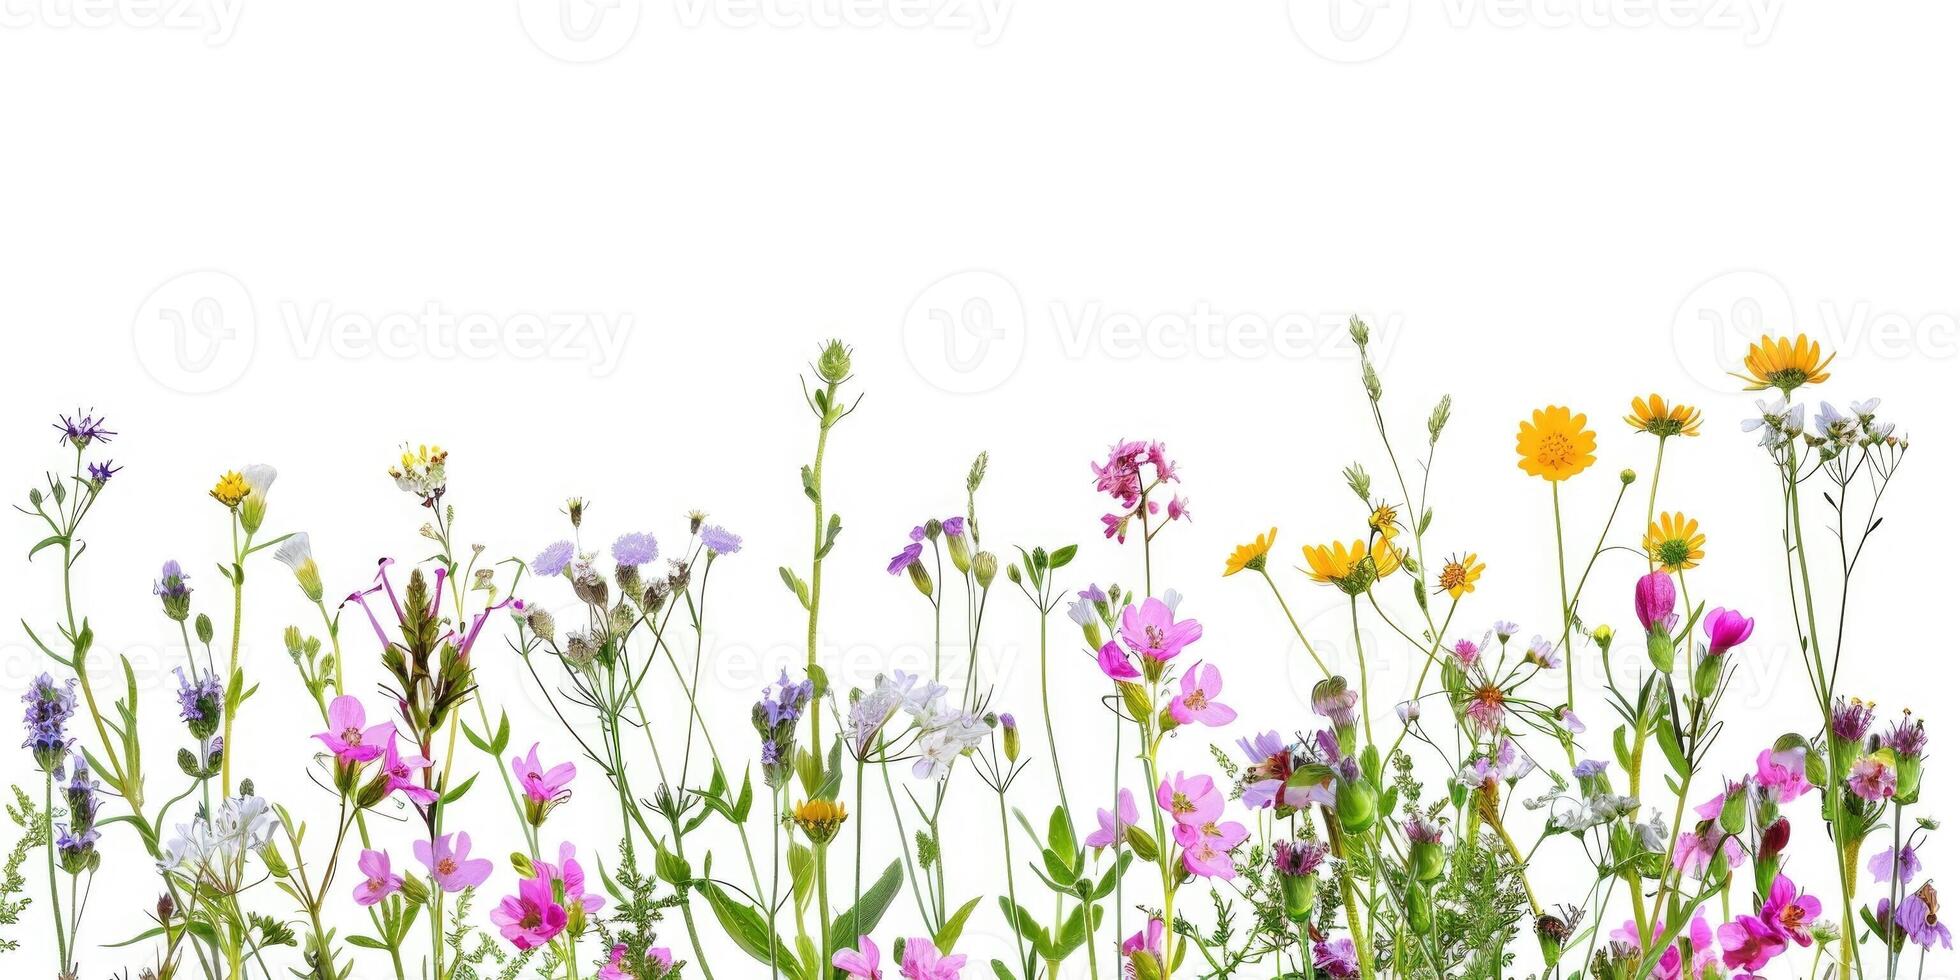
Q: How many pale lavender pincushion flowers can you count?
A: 3